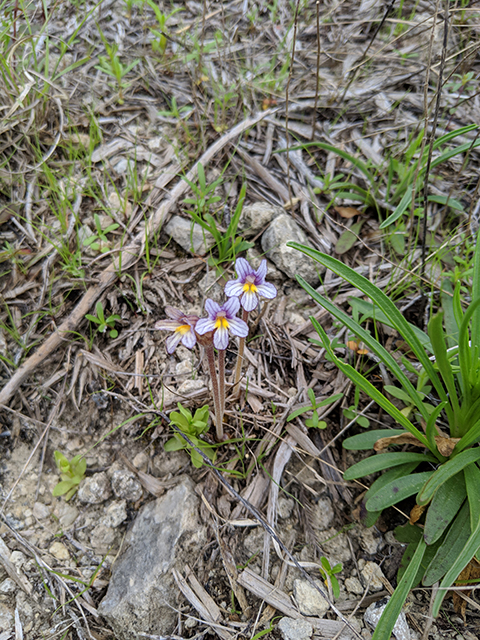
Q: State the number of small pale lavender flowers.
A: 3